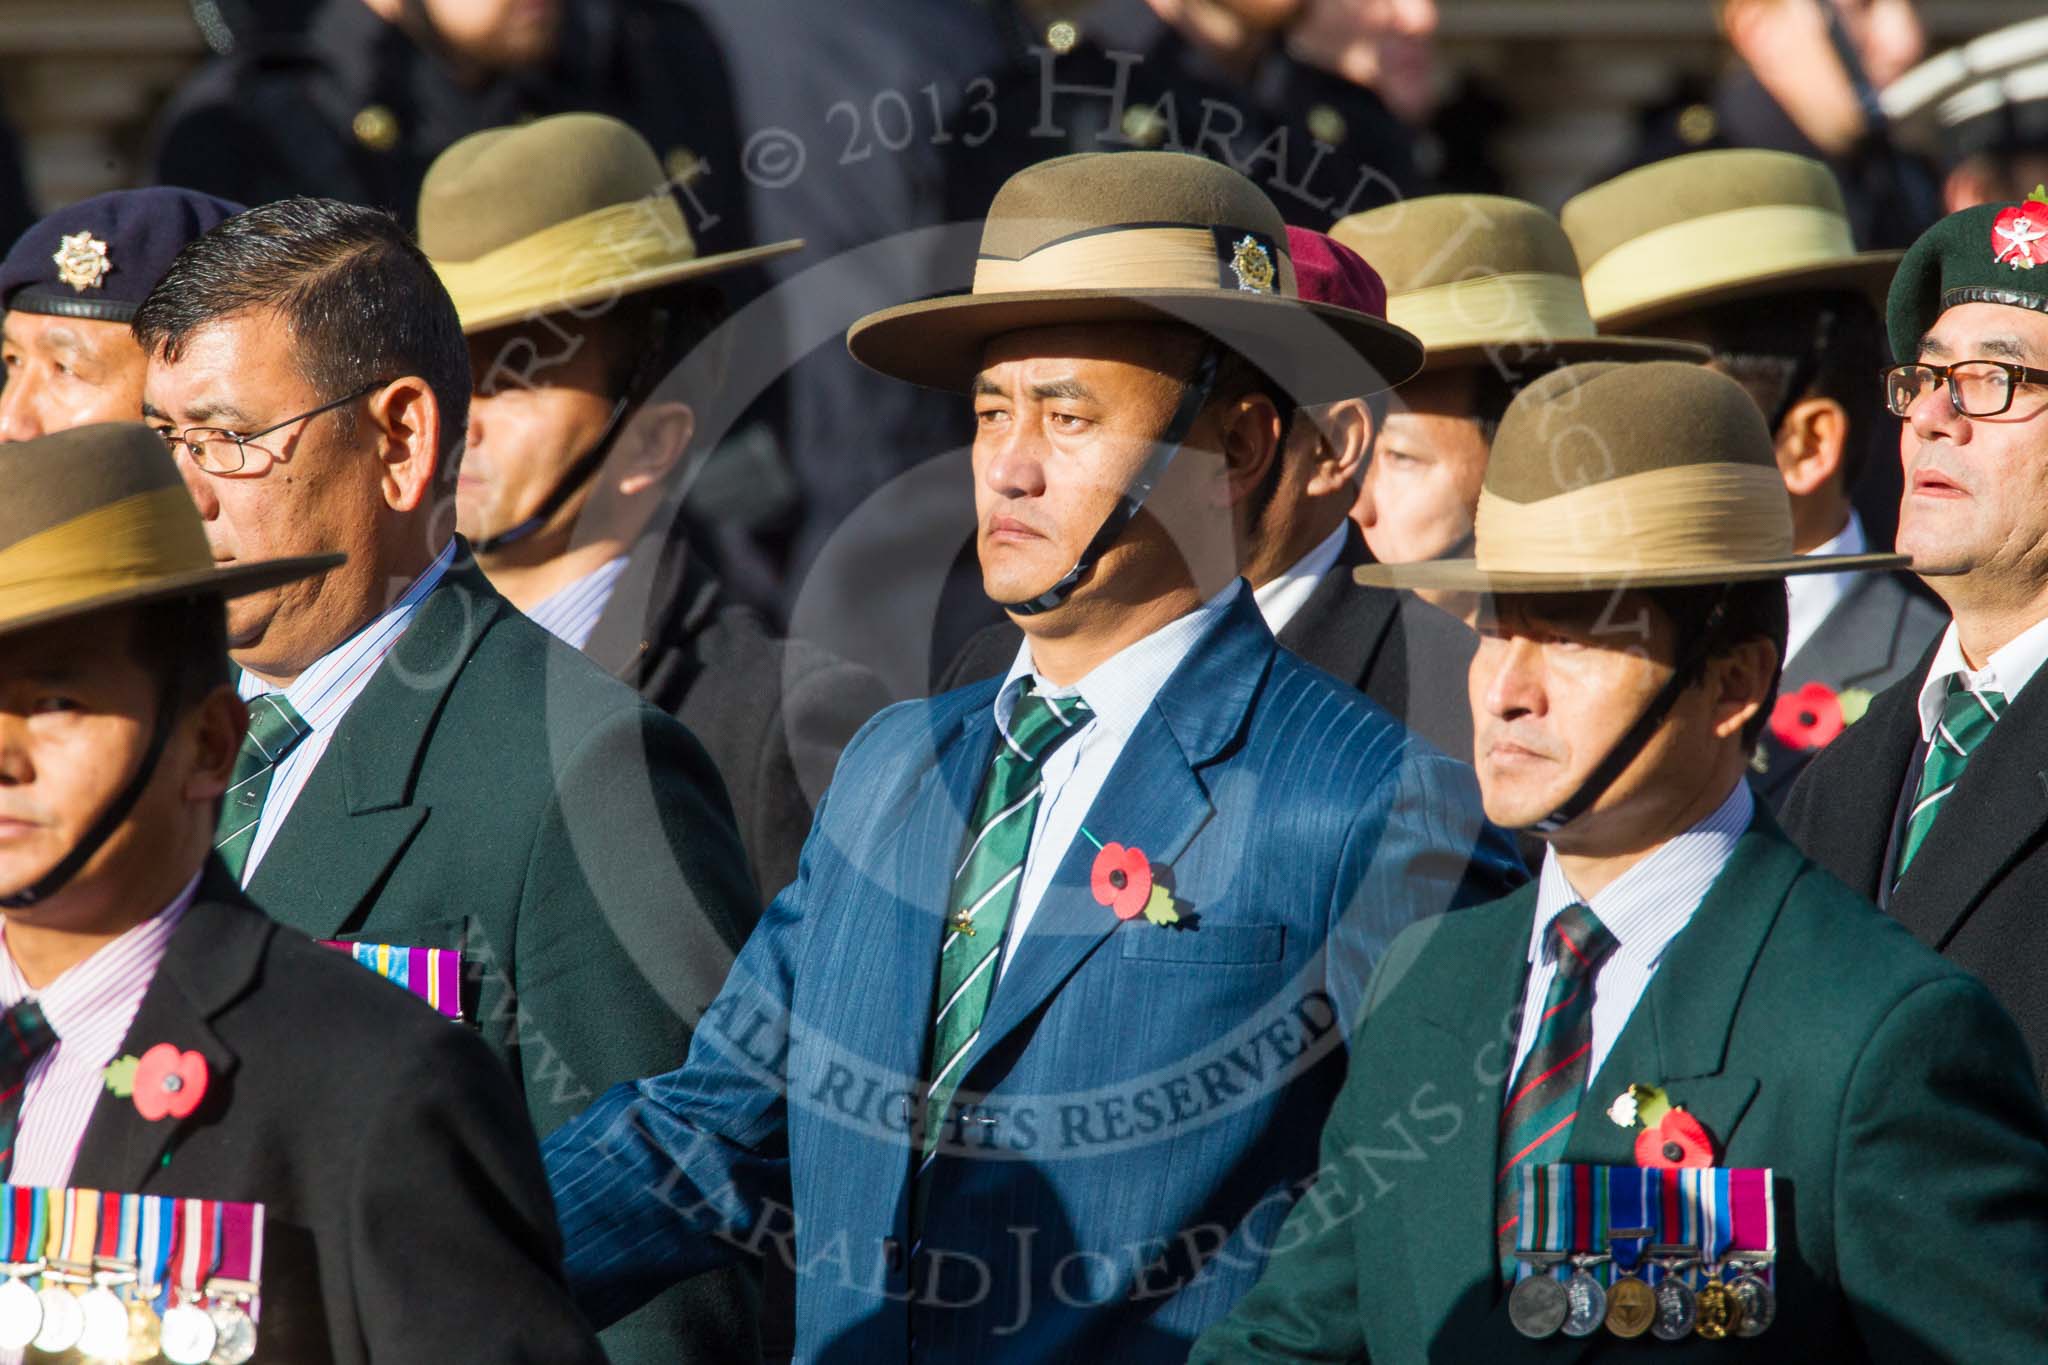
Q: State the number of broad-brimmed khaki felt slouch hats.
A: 6